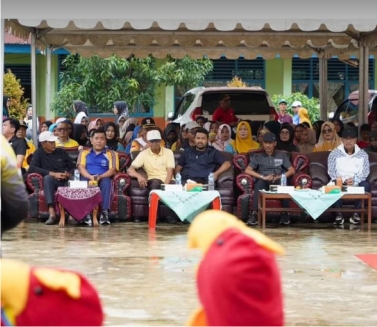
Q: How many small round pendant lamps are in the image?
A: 0